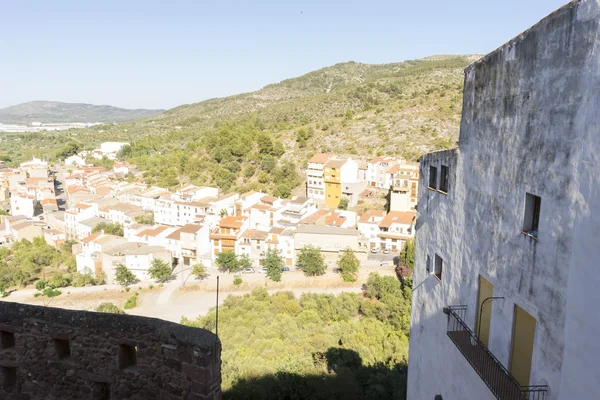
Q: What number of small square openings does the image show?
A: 5